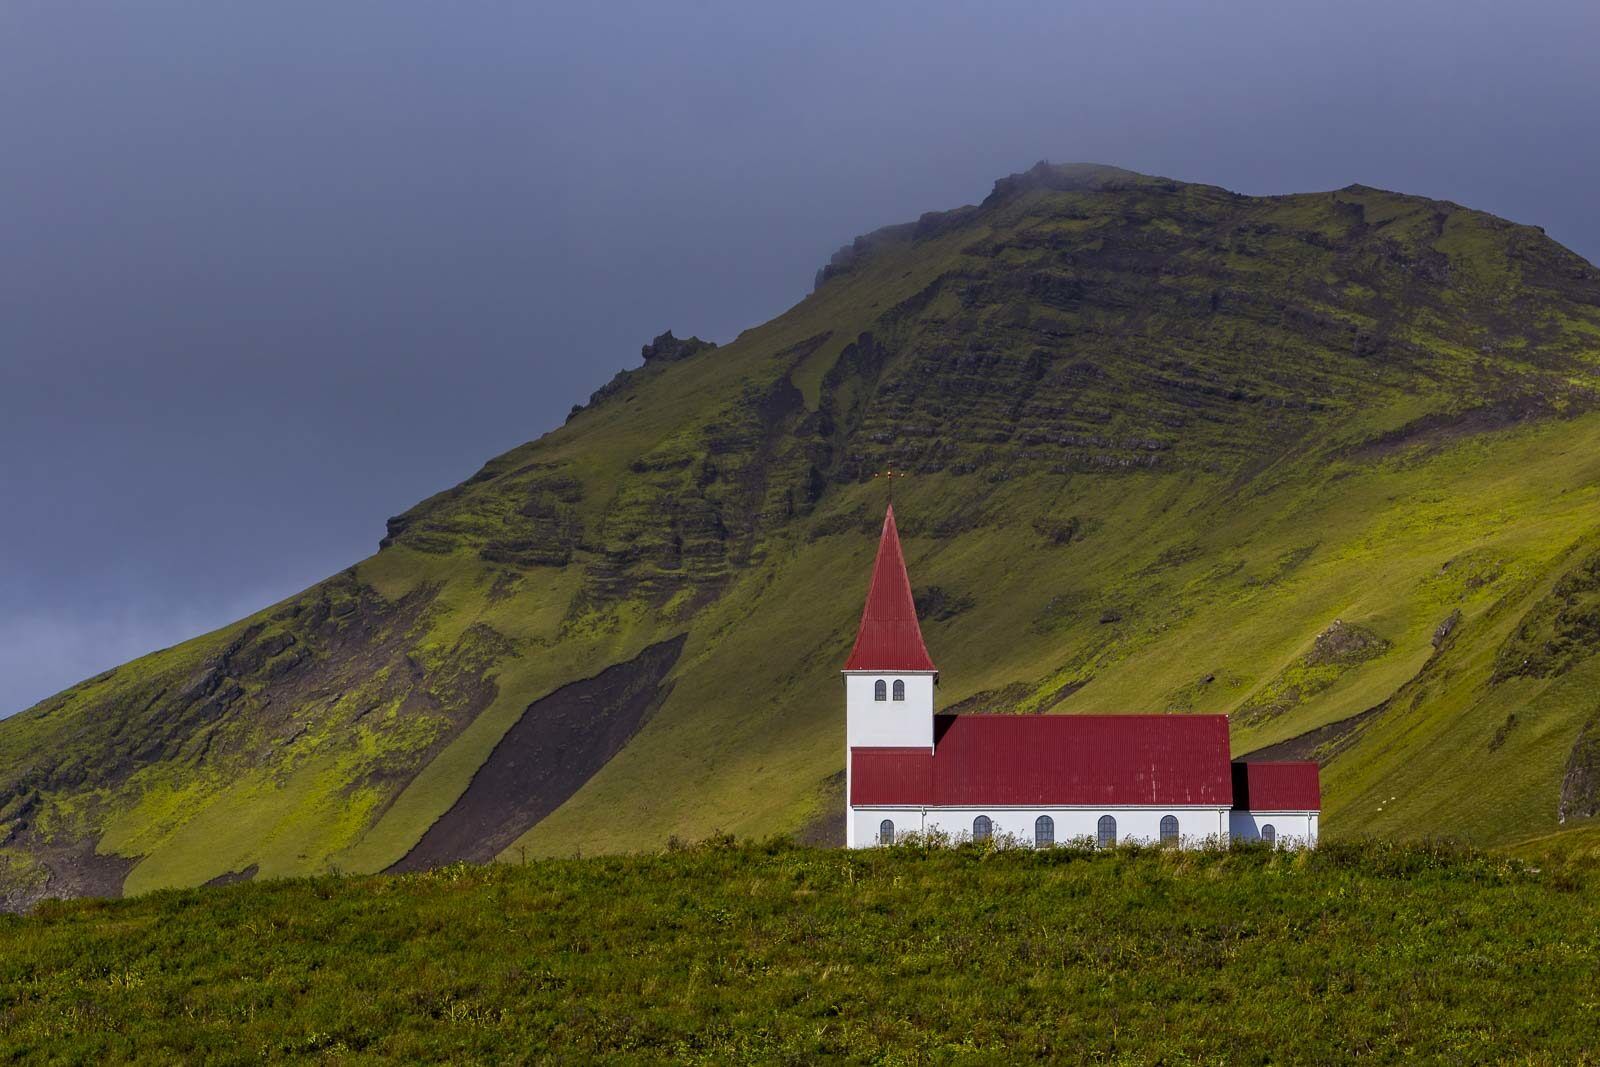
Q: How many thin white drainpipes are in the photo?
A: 3